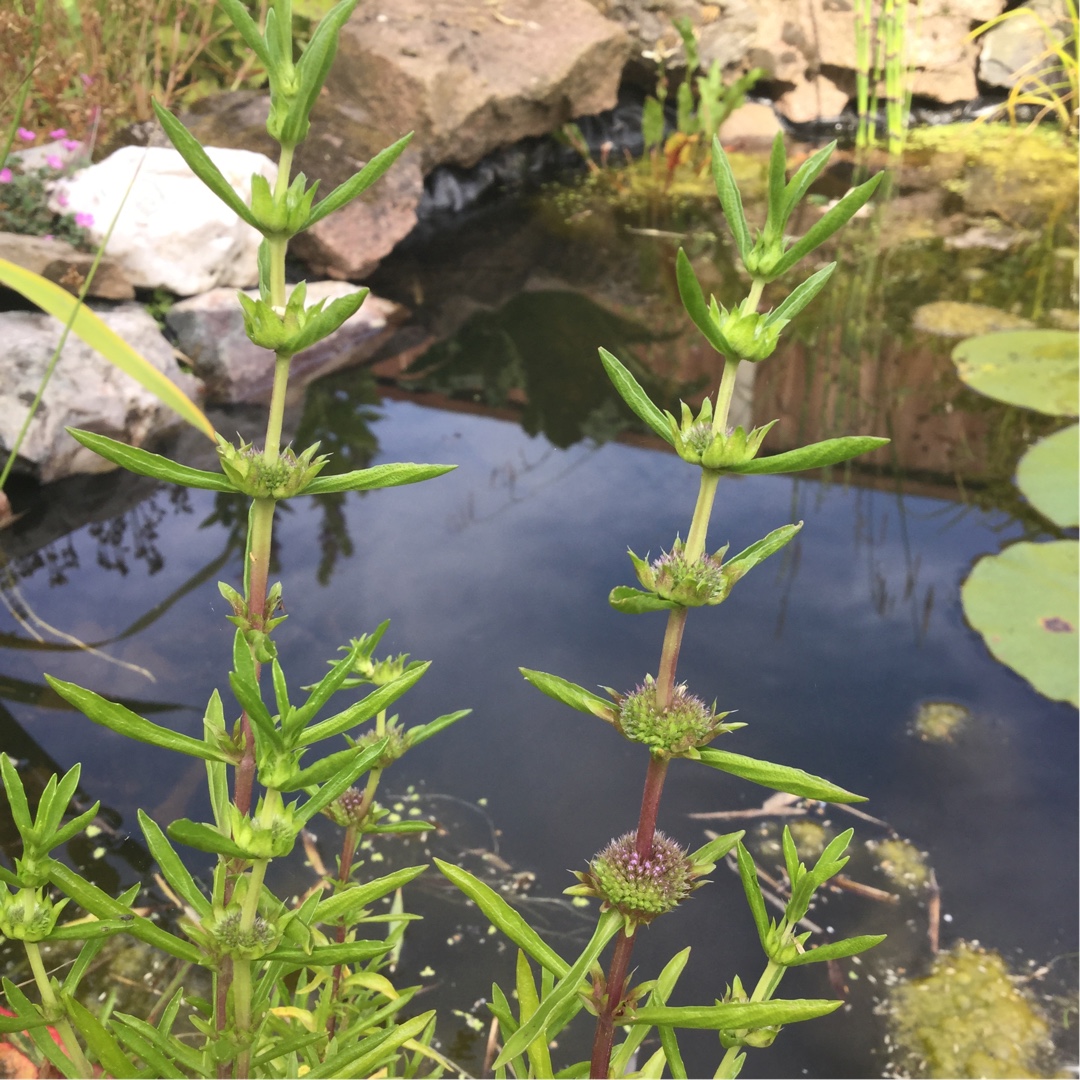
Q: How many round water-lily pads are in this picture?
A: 3